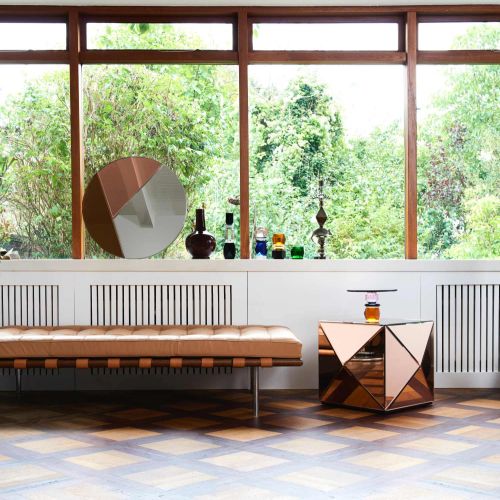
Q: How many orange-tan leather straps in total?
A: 9